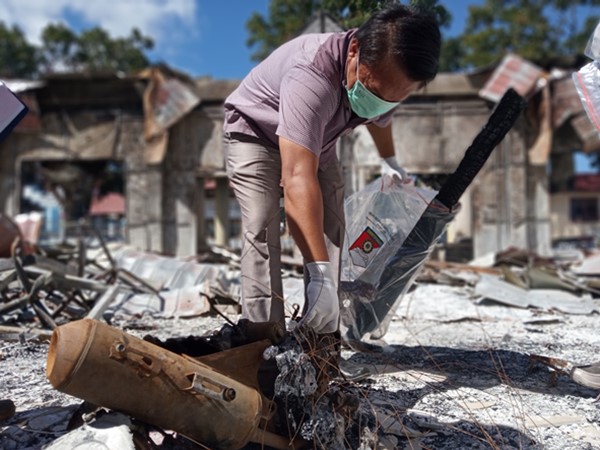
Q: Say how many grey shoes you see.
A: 1